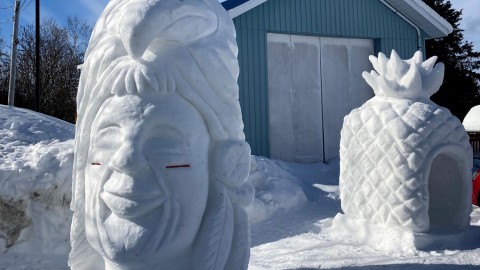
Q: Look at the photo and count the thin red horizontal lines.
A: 2